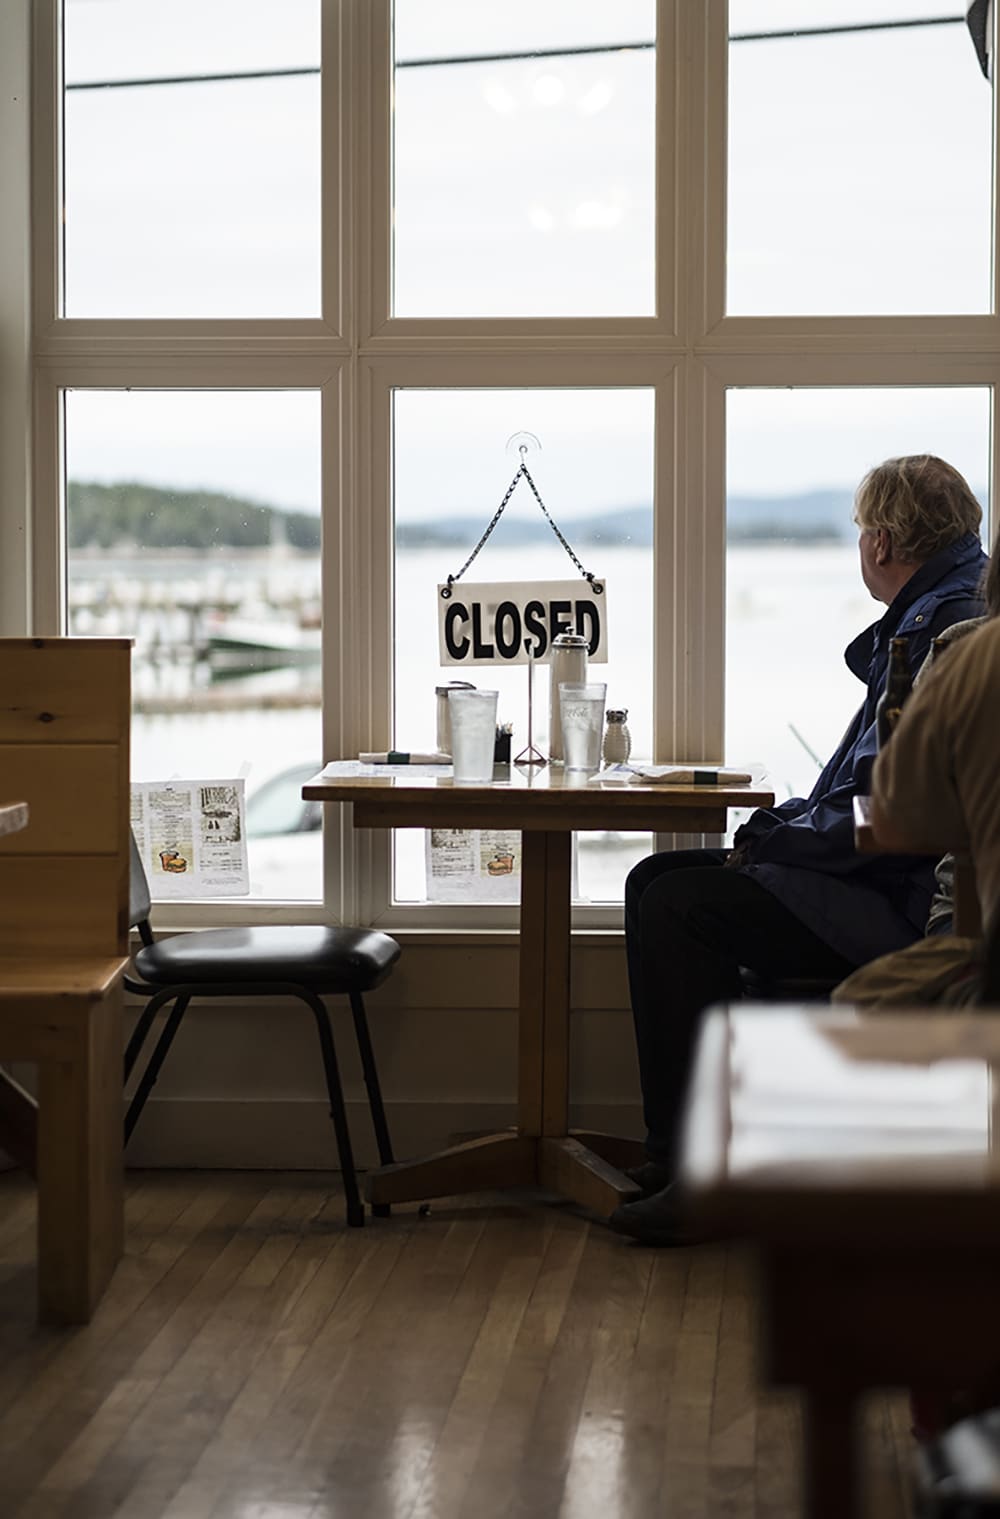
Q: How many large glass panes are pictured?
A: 6